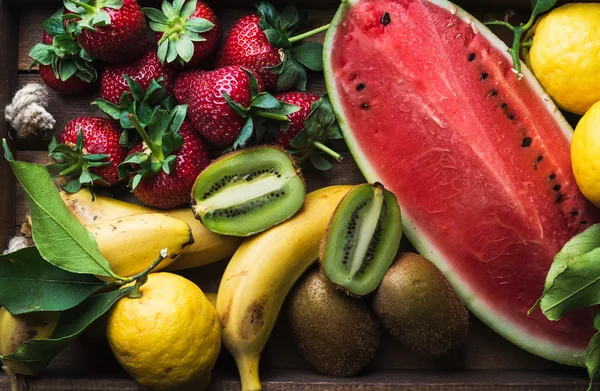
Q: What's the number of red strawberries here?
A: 9